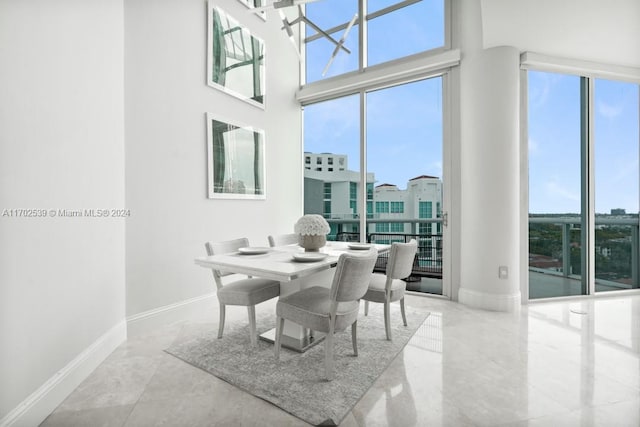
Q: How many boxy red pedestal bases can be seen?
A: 0